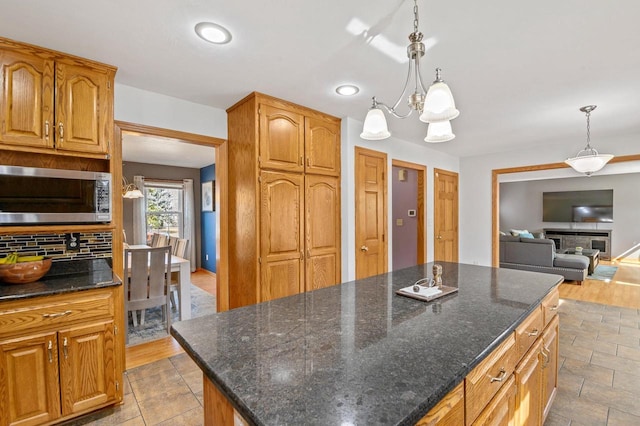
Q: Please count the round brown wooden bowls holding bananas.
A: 1